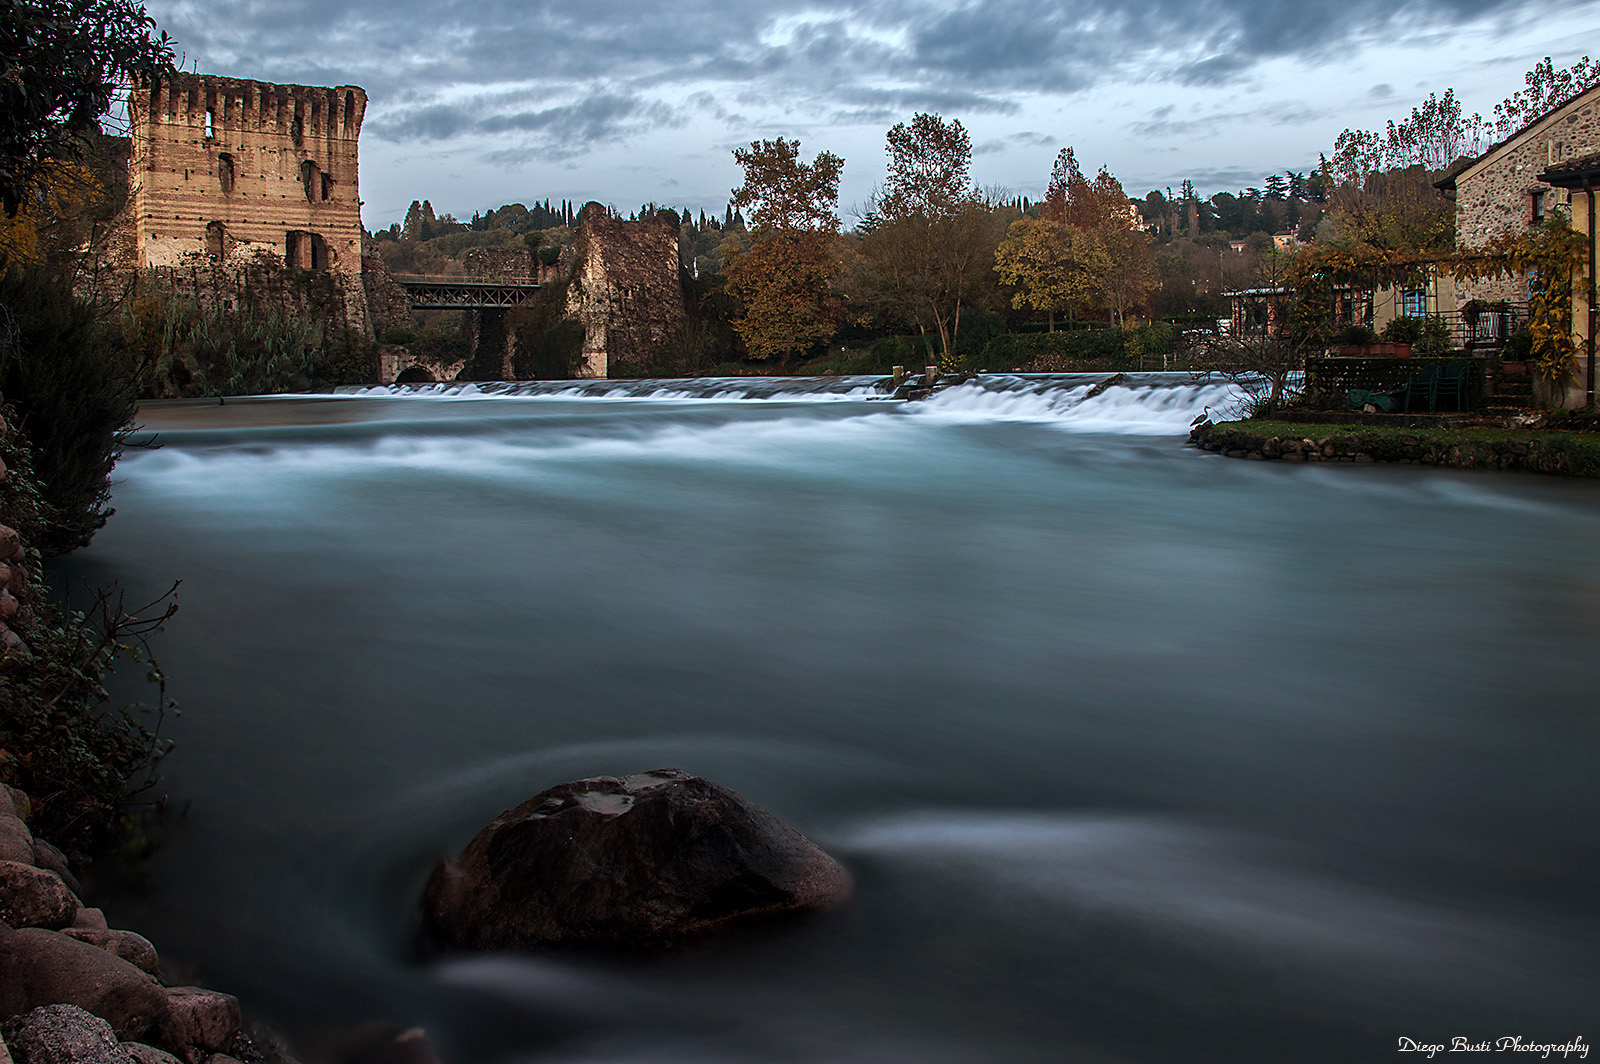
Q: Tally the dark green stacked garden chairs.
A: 7